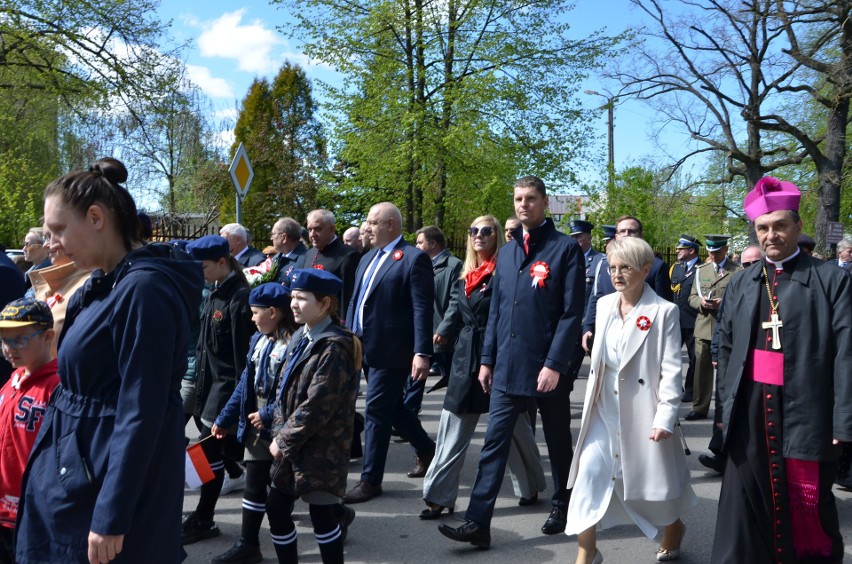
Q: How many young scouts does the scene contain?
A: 3